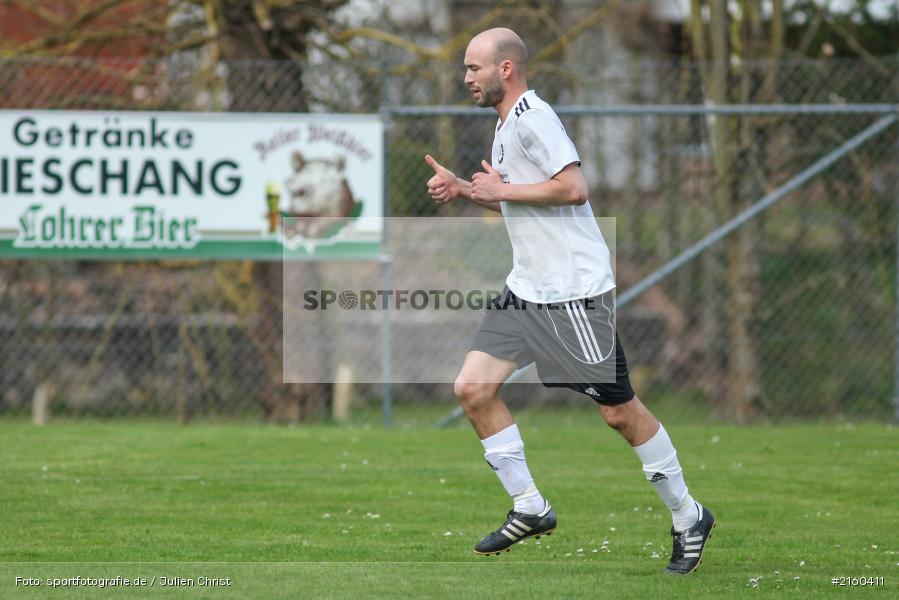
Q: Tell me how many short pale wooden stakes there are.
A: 2